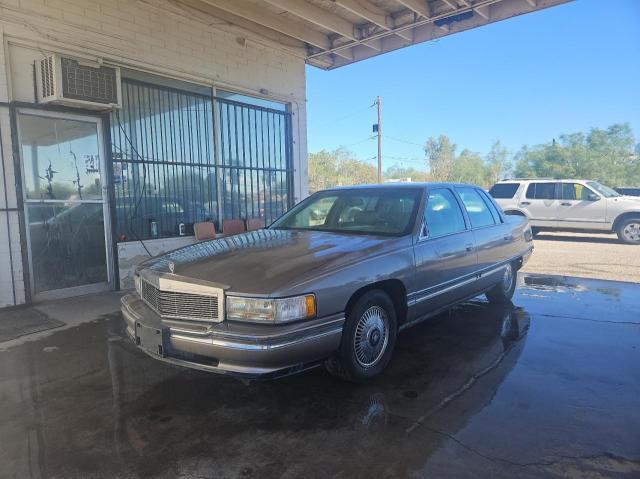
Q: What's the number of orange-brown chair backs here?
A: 3